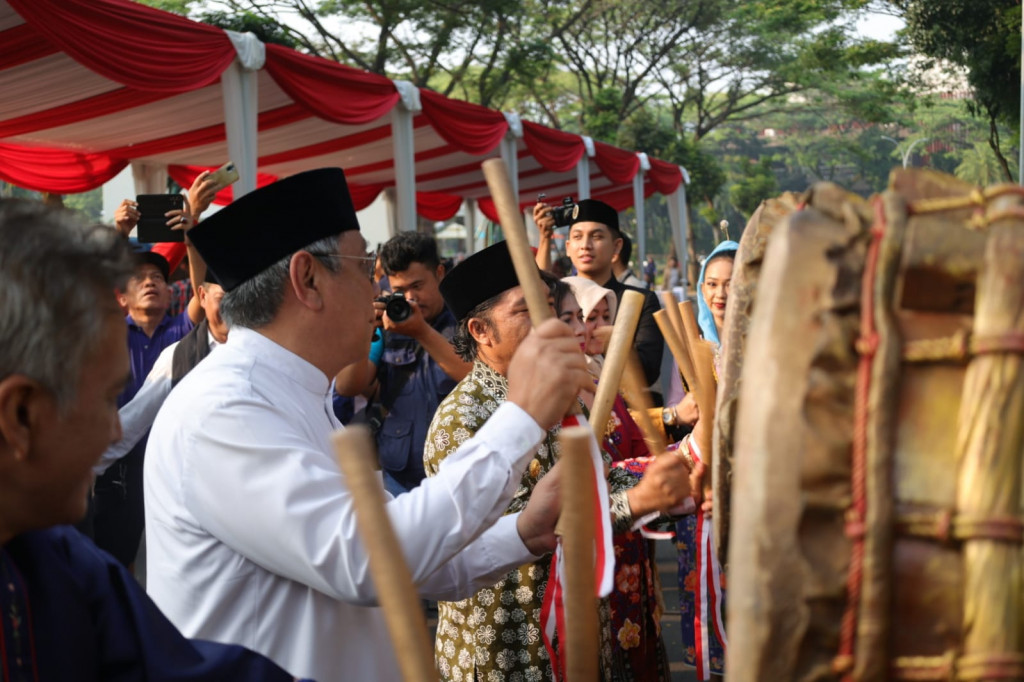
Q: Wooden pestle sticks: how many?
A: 9